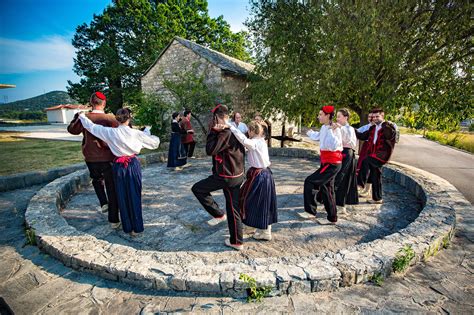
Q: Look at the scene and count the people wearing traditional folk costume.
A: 12